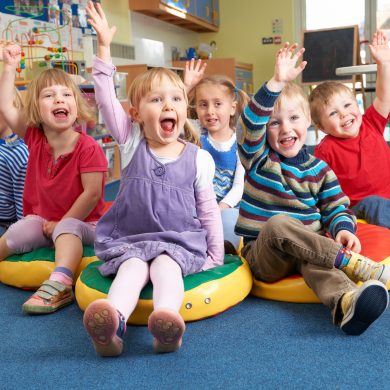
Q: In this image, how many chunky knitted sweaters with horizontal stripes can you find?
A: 1